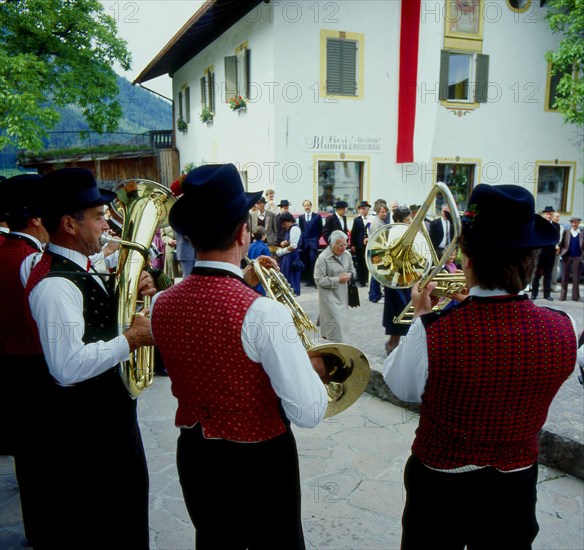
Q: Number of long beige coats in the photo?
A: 1